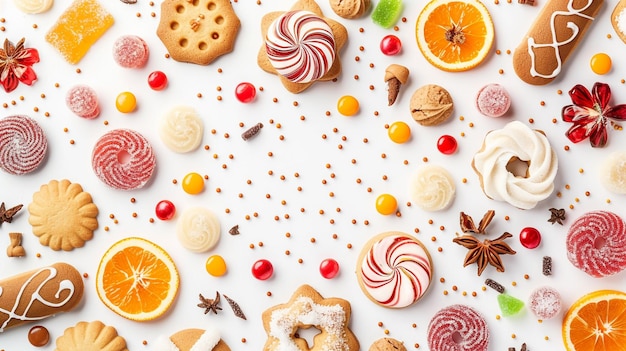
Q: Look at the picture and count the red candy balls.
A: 8